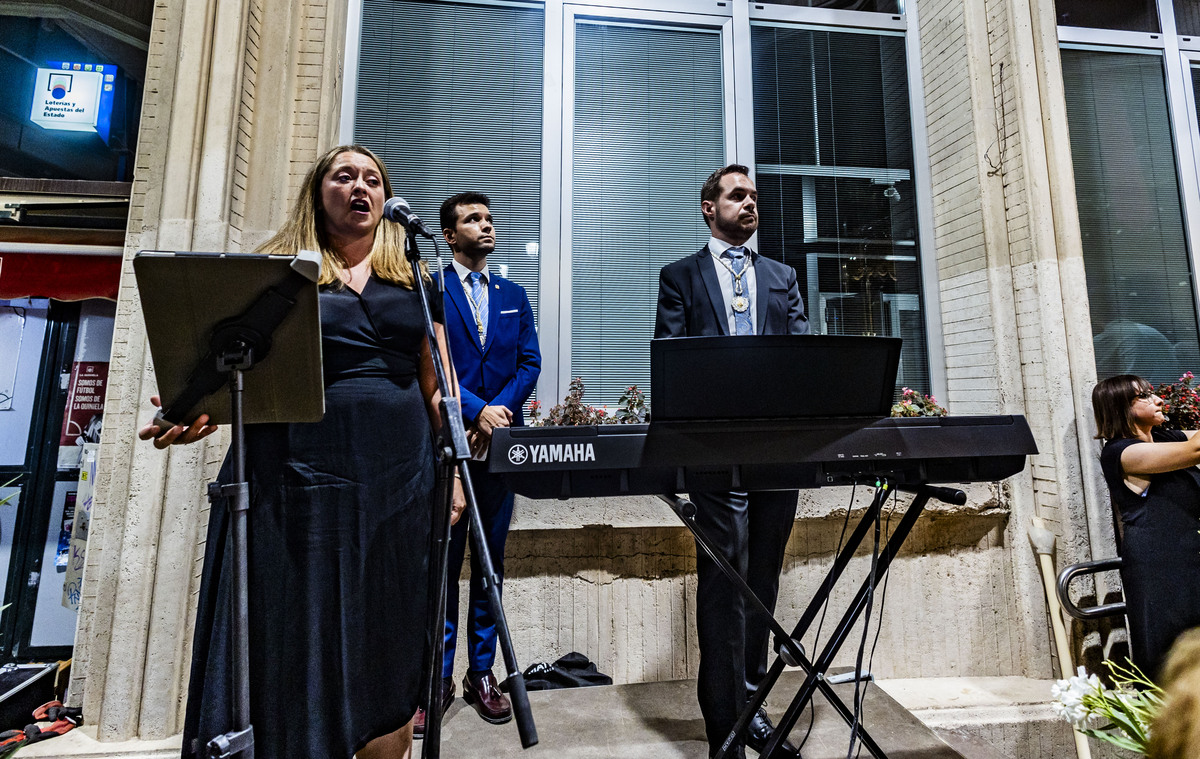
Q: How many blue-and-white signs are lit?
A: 1